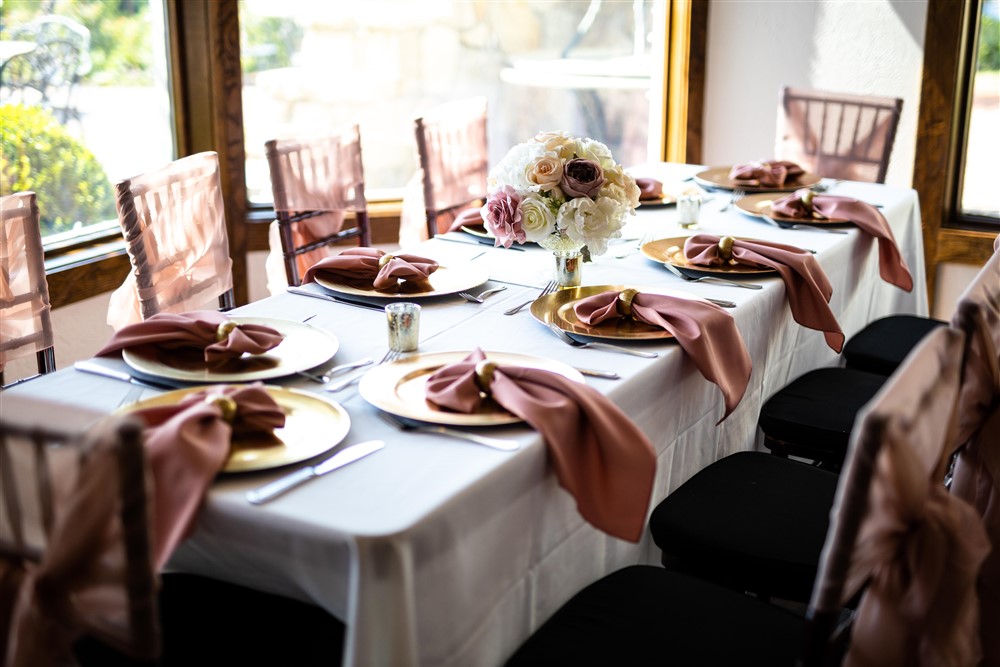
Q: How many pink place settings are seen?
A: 10